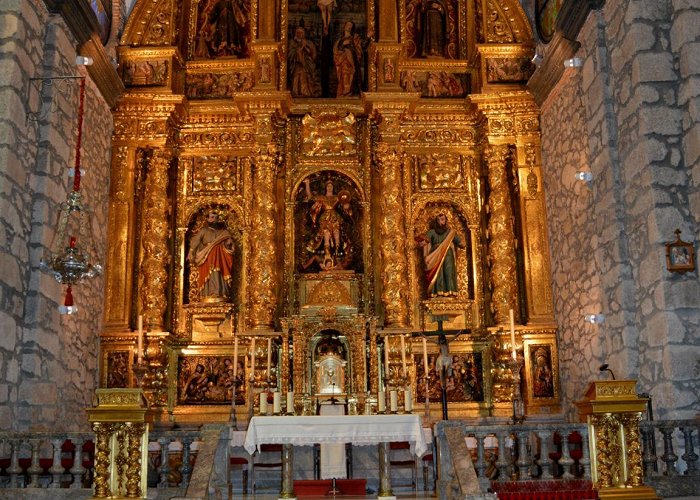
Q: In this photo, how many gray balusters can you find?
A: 15